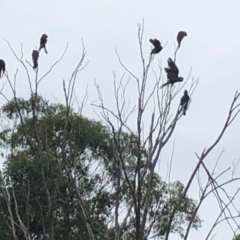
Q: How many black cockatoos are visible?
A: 7